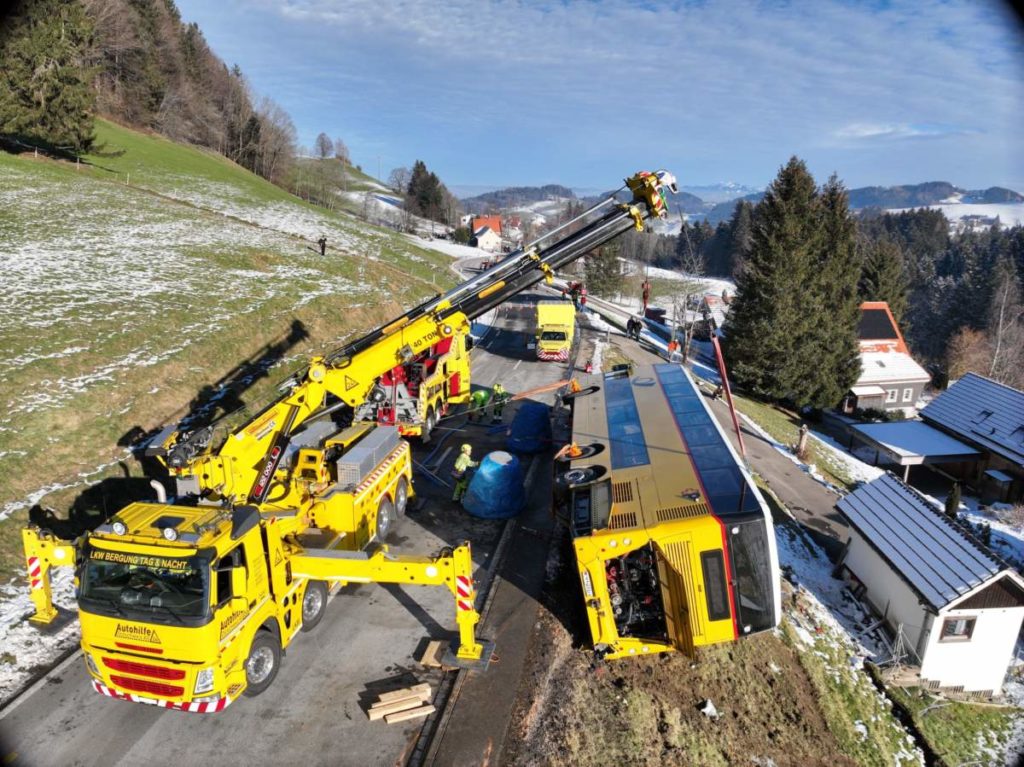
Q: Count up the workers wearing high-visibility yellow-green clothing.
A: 3